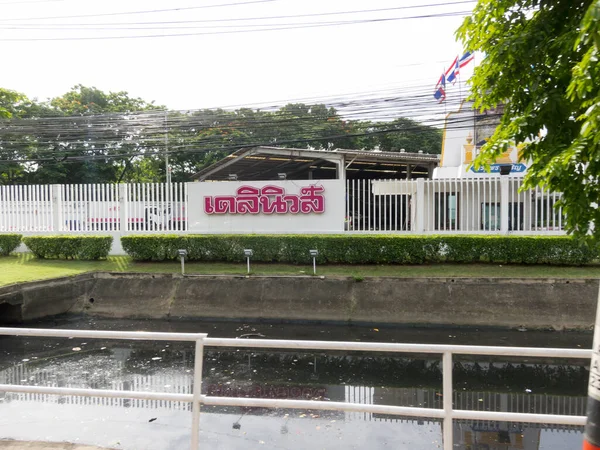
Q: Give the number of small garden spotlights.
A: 3